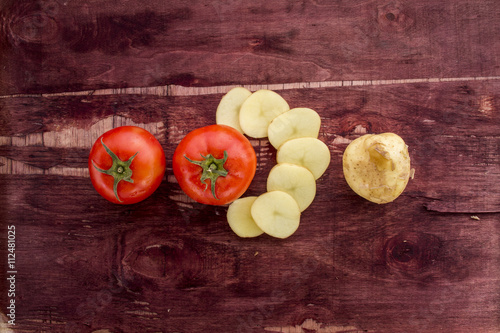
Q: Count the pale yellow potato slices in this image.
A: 7